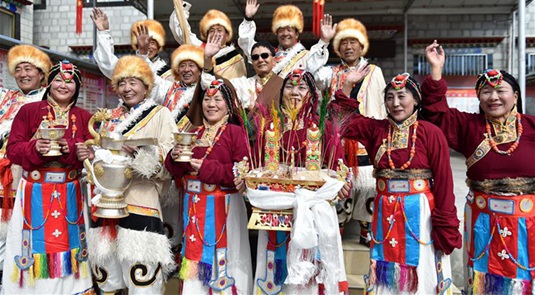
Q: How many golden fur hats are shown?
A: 7